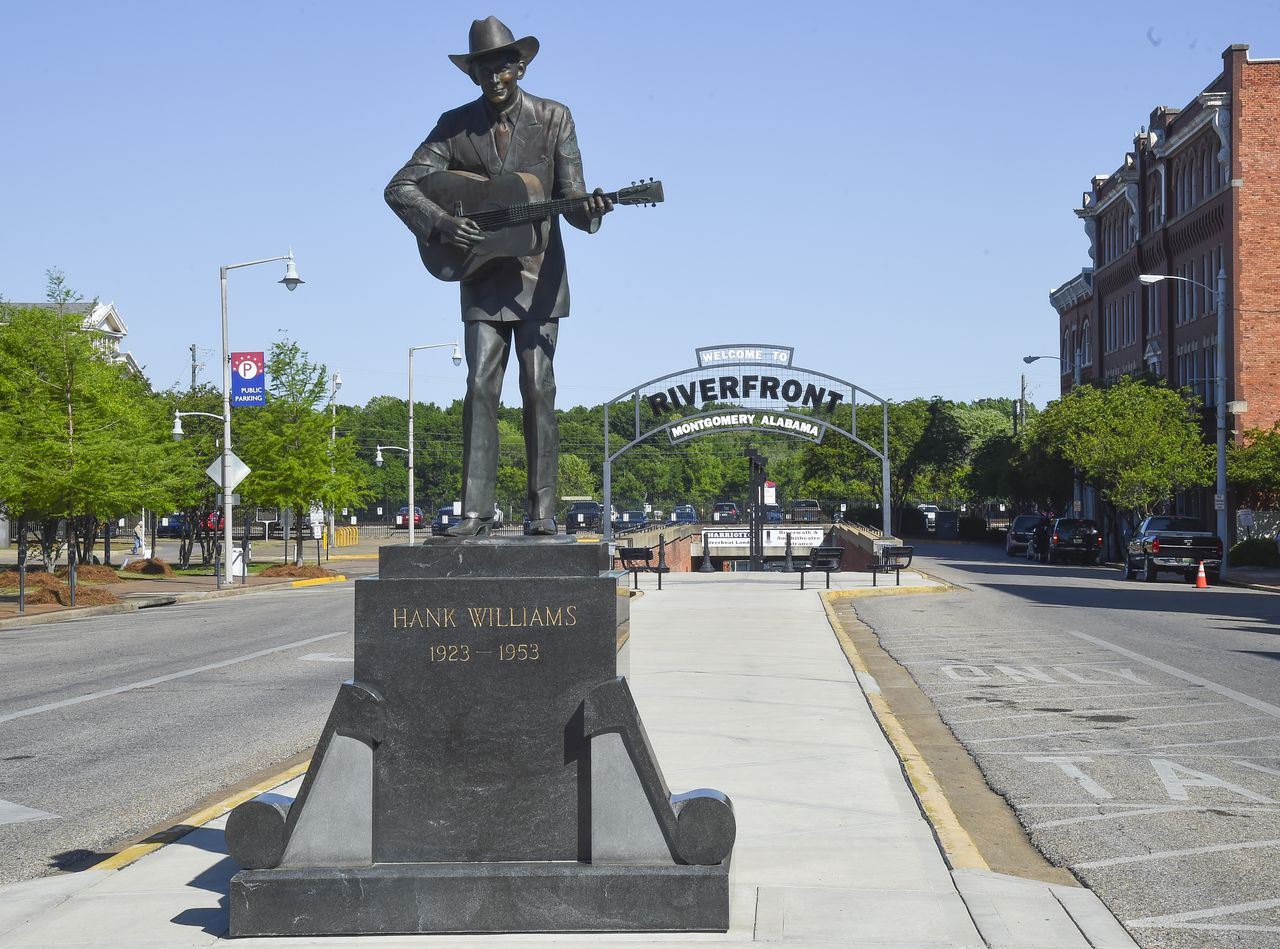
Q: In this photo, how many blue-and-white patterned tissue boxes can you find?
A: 0